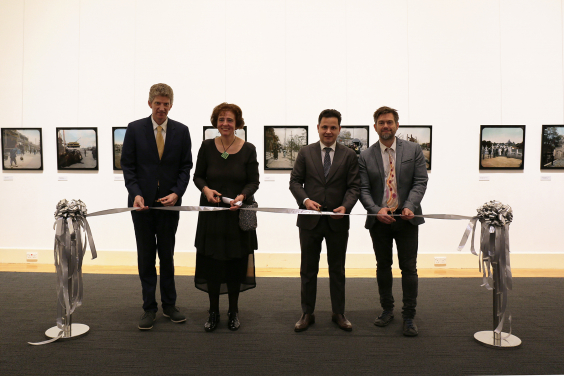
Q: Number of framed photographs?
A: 9